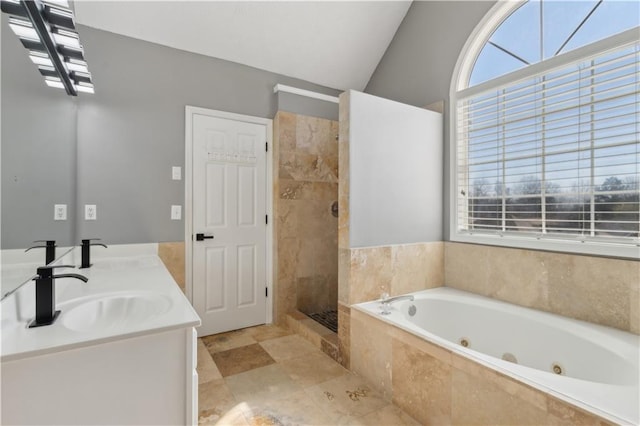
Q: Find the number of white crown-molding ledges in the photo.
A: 1